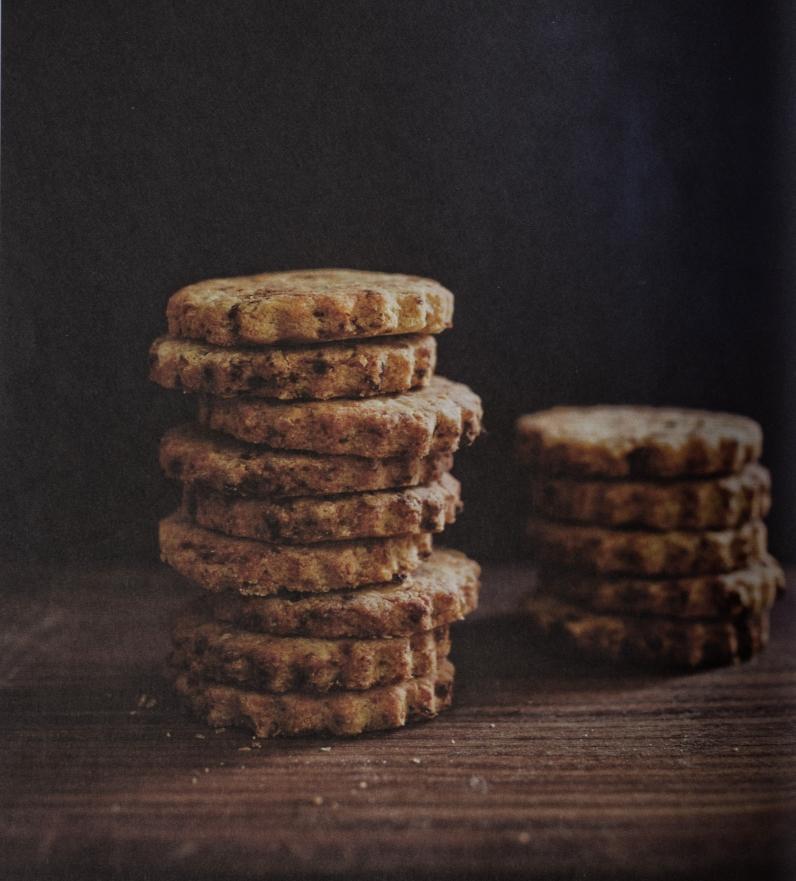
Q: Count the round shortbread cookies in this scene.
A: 14